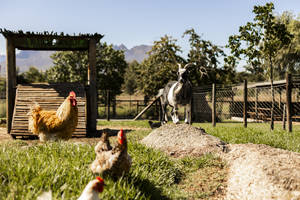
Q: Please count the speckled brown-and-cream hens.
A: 1